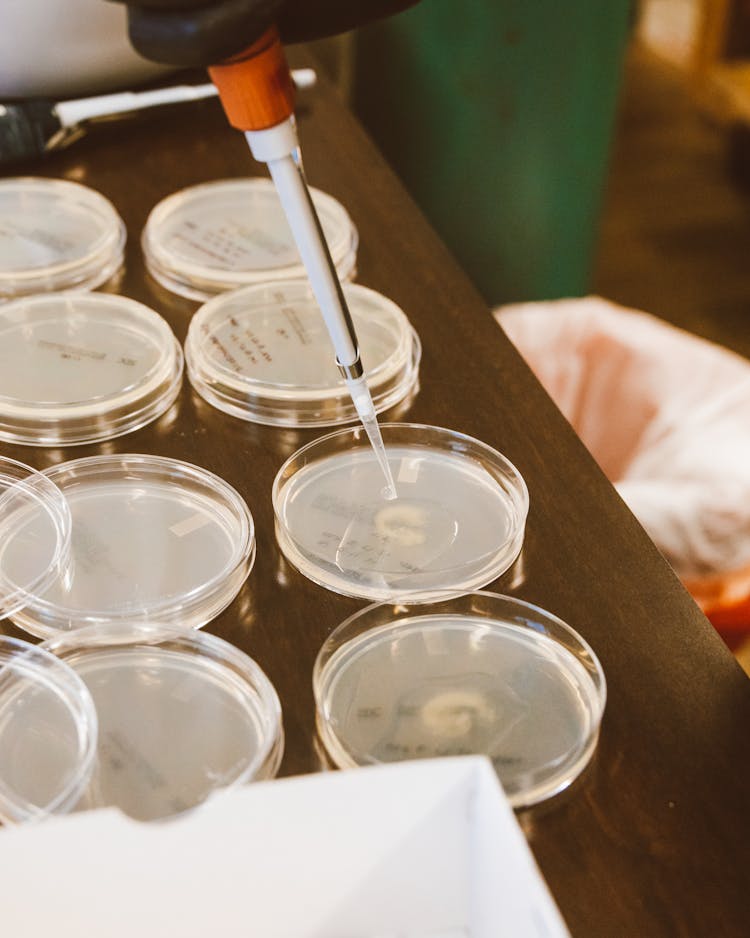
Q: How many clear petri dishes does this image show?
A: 10